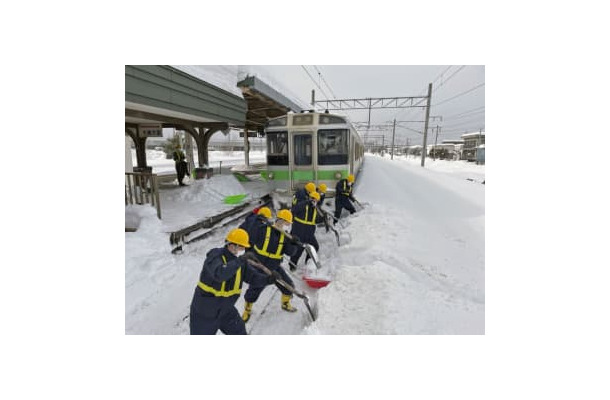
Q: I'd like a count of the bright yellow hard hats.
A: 7